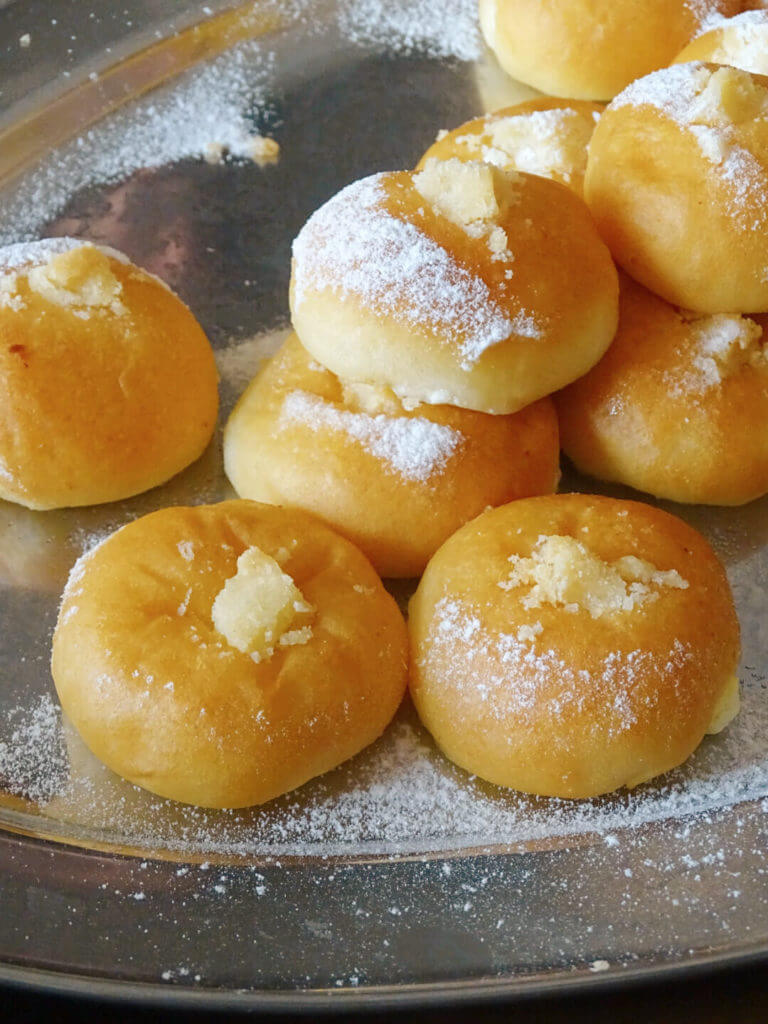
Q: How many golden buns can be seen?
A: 10